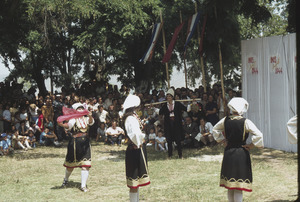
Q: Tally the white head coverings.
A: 4